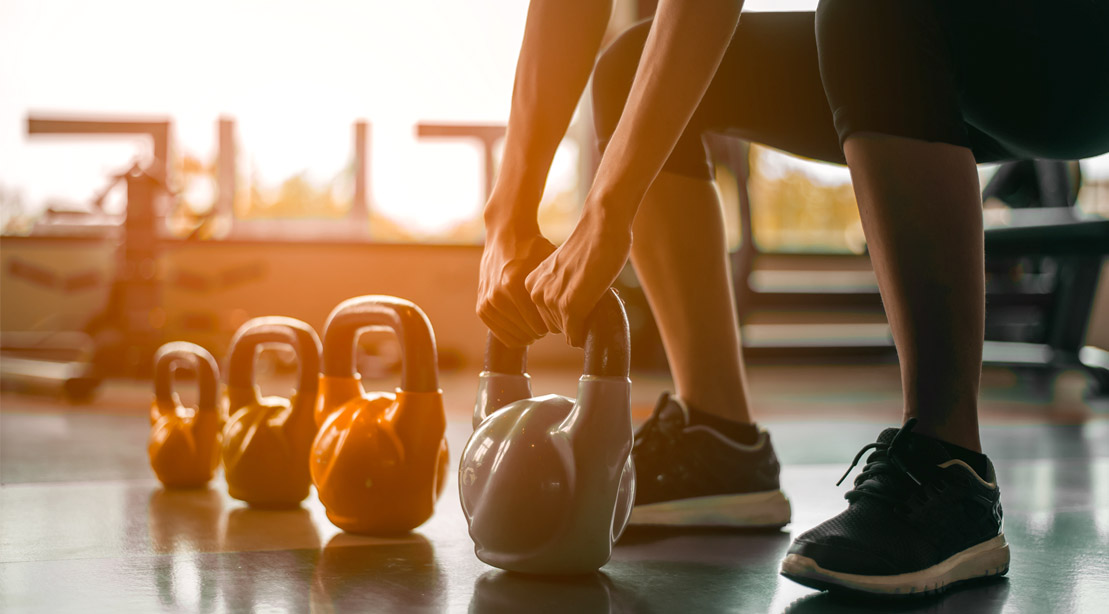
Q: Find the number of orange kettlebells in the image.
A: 3